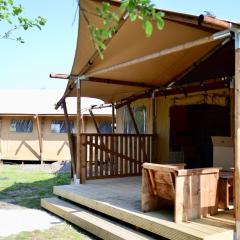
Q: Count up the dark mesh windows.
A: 3